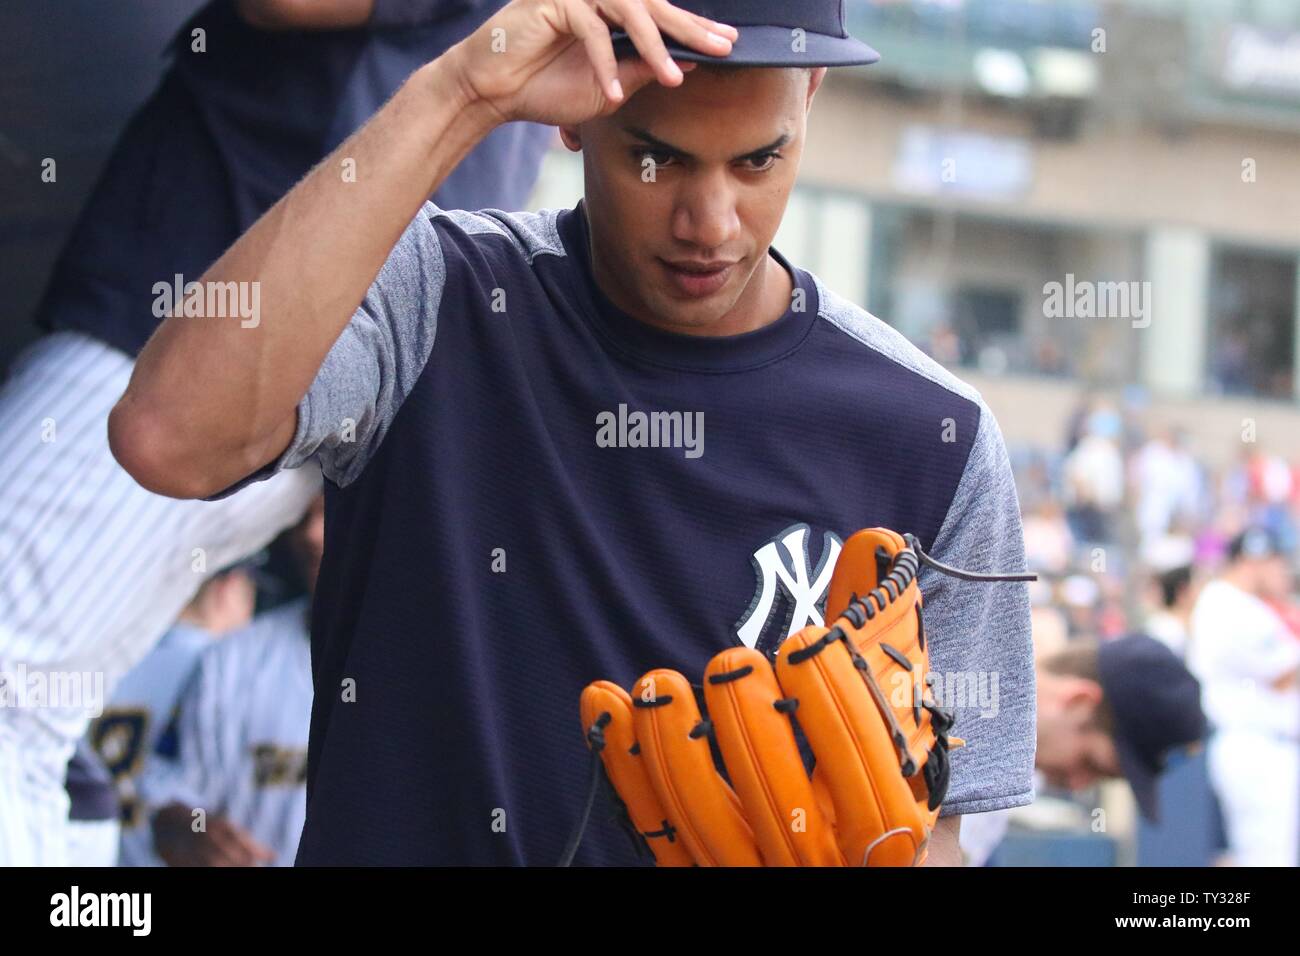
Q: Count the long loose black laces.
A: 2